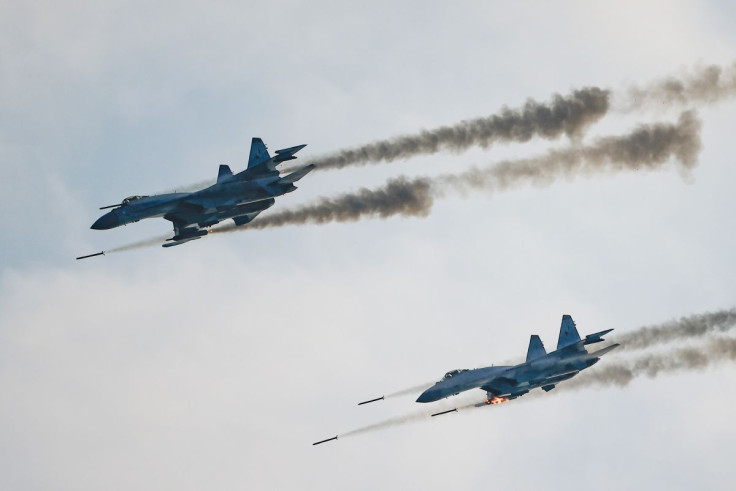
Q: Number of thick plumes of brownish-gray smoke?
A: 4